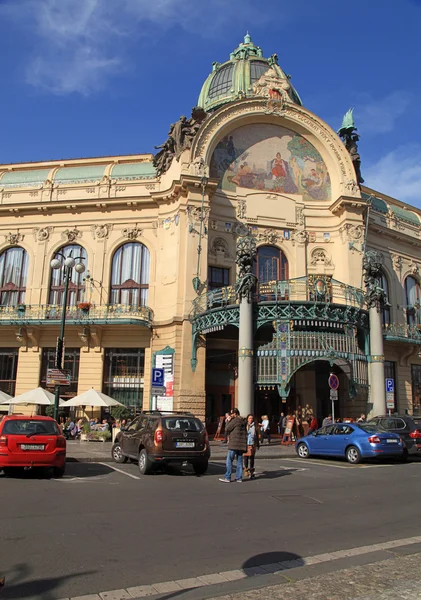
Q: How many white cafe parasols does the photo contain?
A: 3